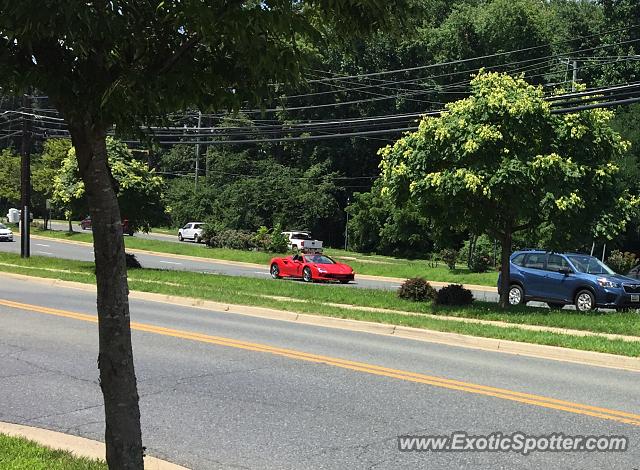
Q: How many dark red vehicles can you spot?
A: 1